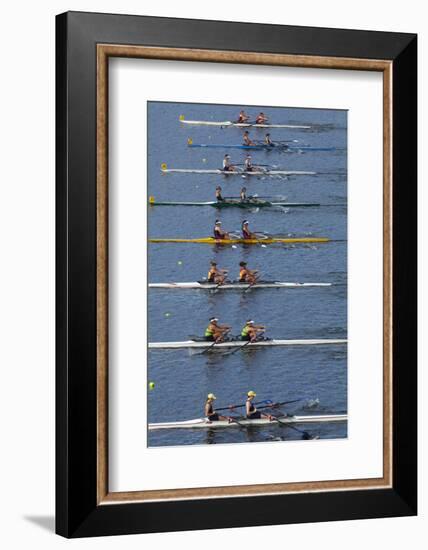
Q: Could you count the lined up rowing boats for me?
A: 8